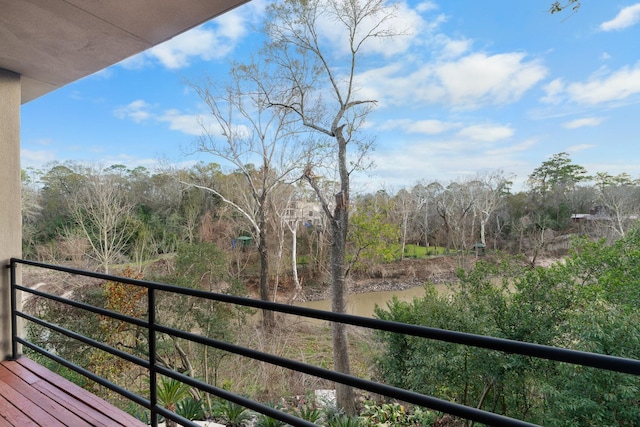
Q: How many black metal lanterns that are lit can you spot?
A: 0